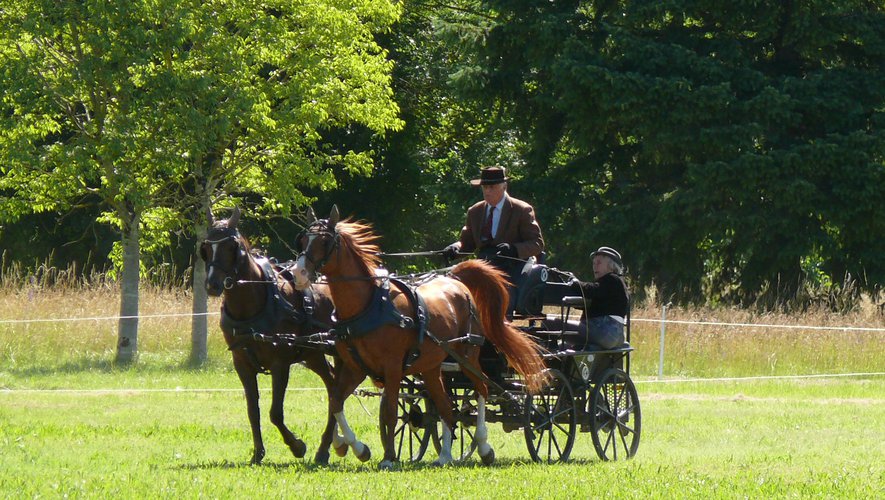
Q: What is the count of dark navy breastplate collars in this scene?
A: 2